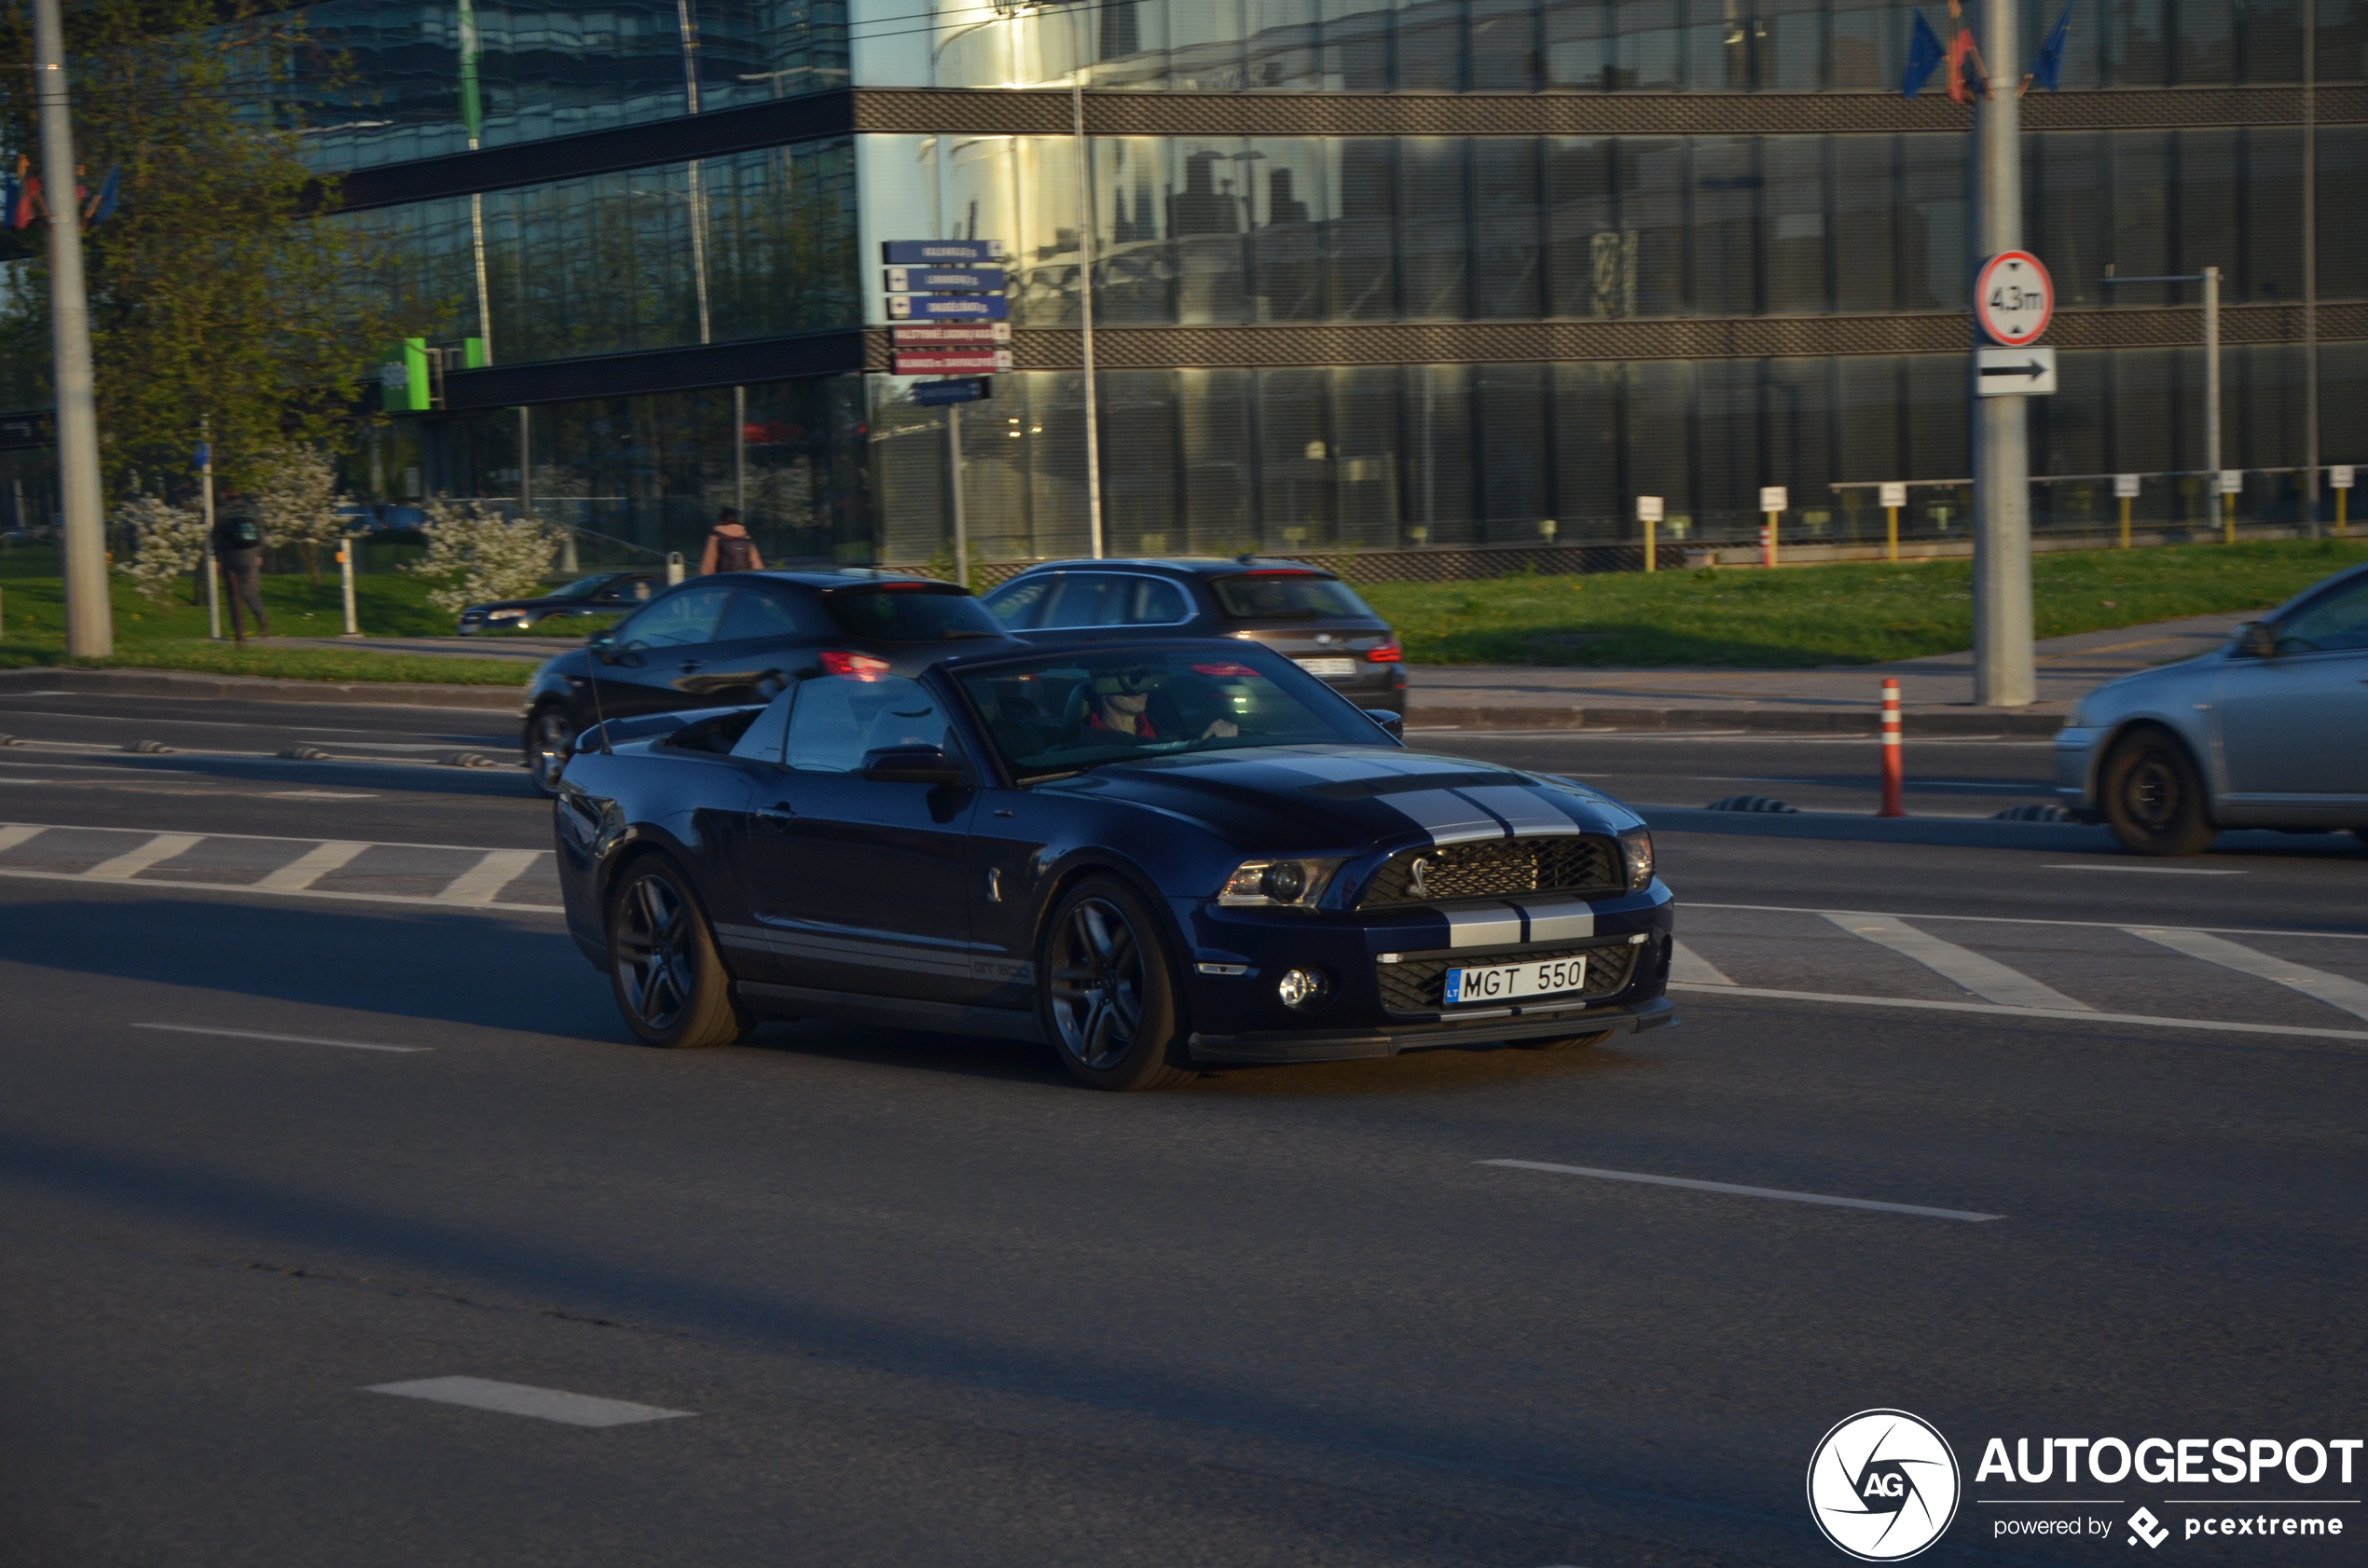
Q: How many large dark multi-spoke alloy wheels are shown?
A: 2